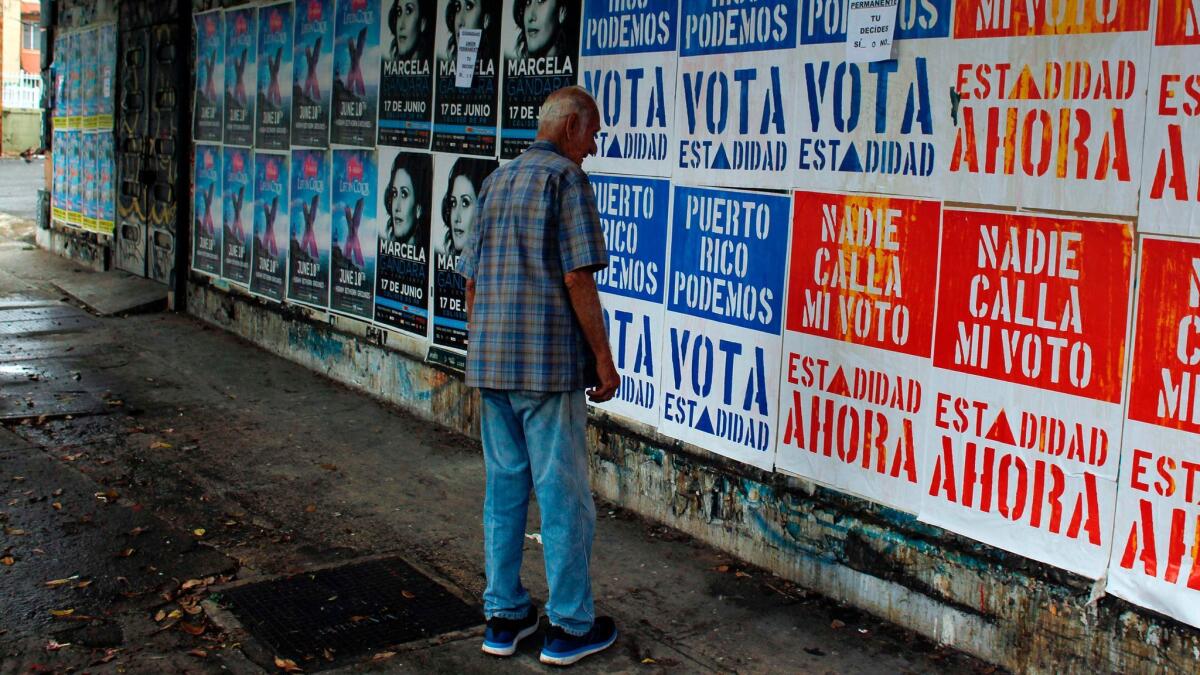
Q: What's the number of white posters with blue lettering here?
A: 5